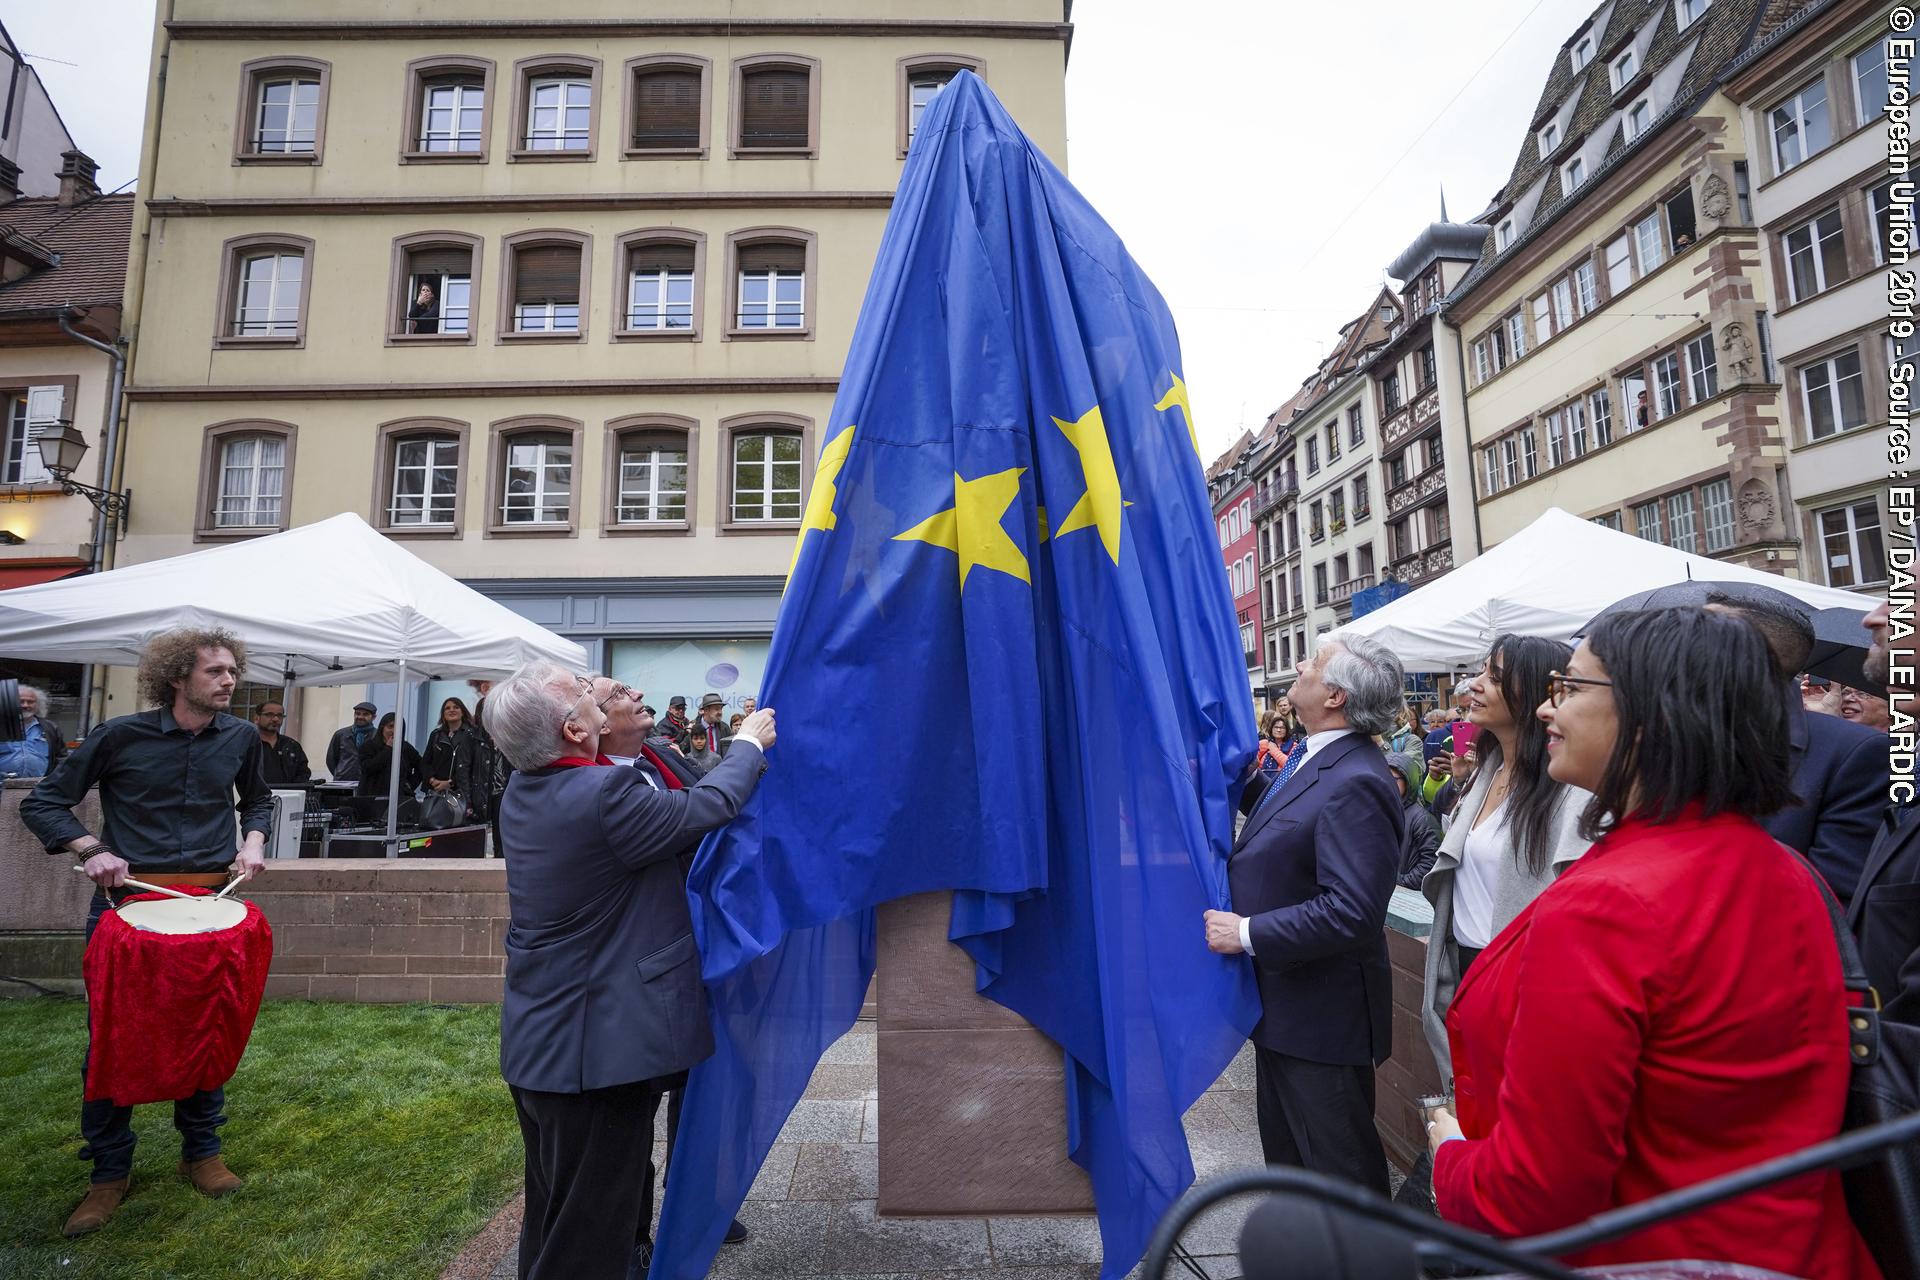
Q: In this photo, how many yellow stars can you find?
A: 4